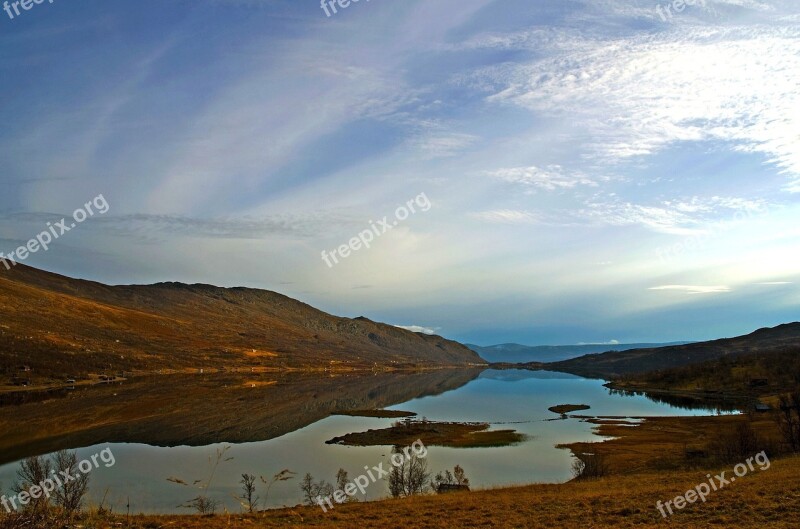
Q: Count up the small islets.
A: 3